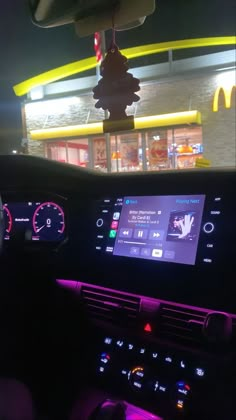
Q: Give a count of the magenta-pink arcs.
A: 2